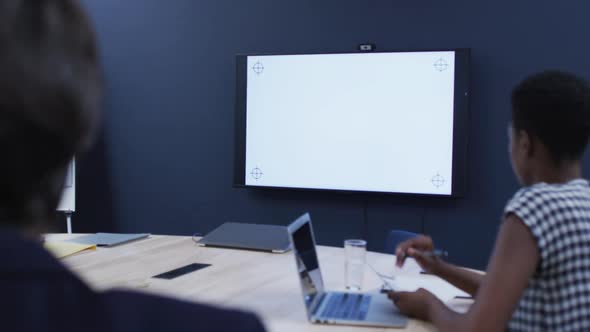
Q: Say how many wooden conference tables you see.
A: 1